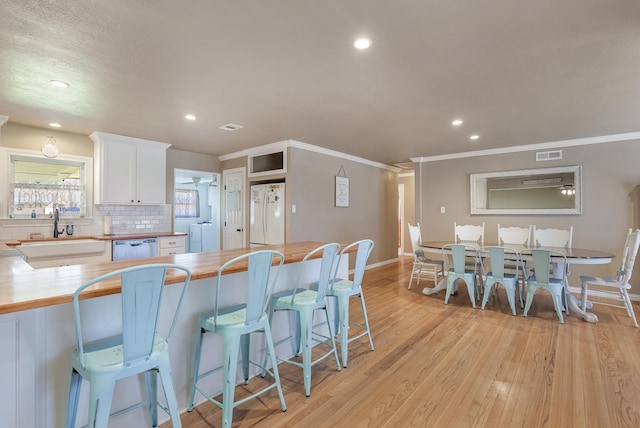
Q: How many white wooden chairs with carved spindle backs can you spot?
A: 5